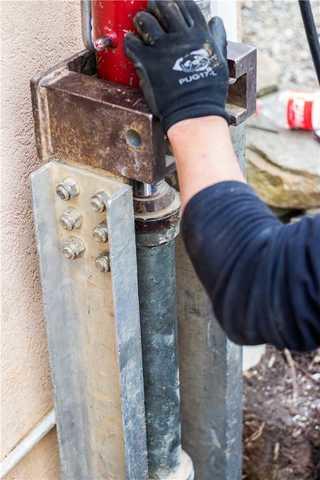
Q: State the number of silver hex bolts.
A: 6